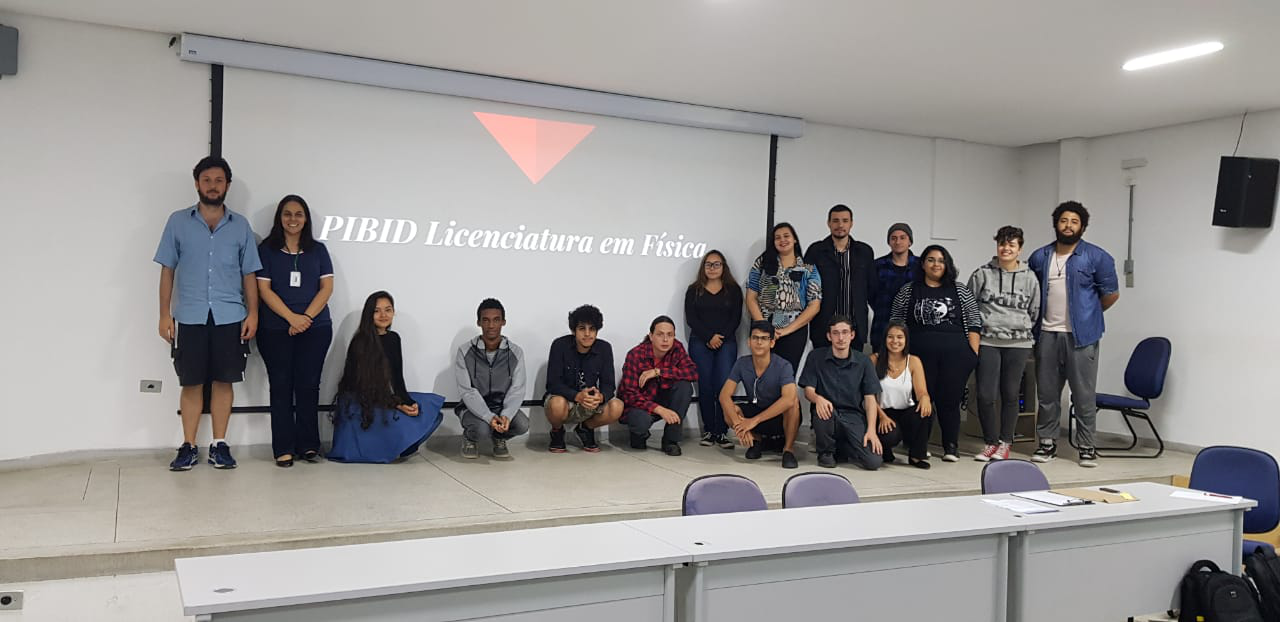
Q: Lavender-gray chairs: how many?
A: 3